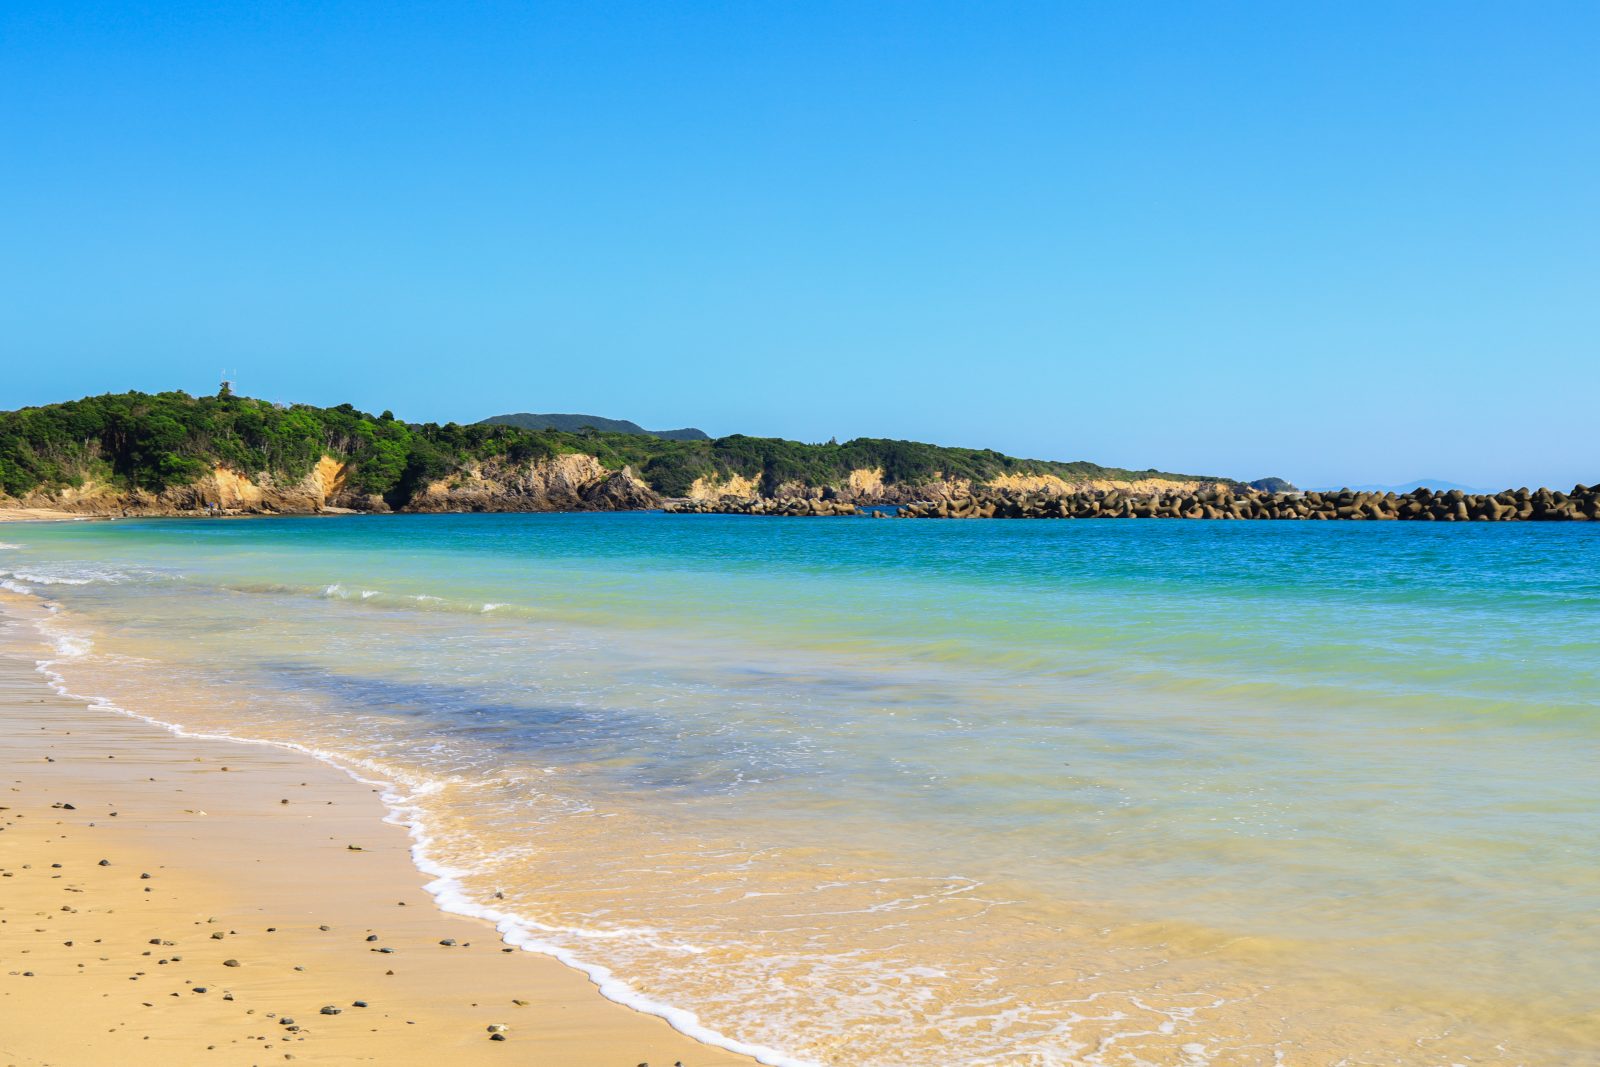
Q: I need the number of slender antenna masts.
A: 2